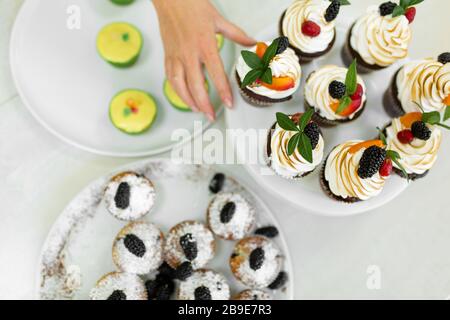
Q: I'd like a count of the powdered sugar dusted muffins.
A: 8